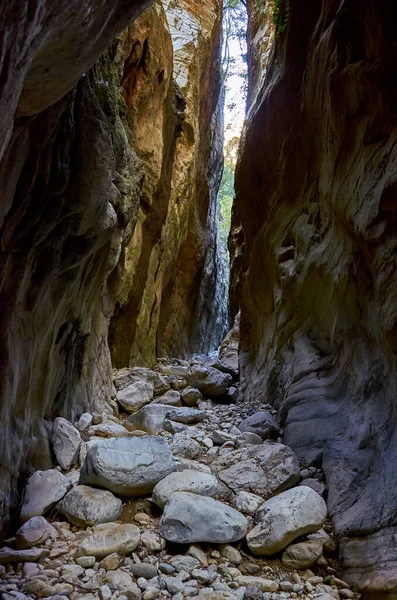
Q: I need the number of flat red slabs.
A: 0